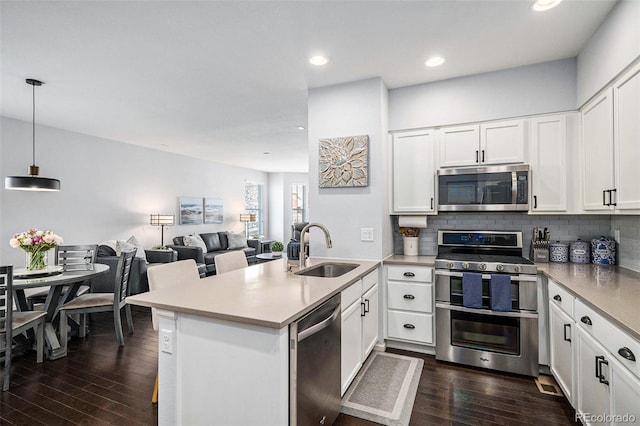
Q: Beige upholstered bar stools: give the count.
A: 2